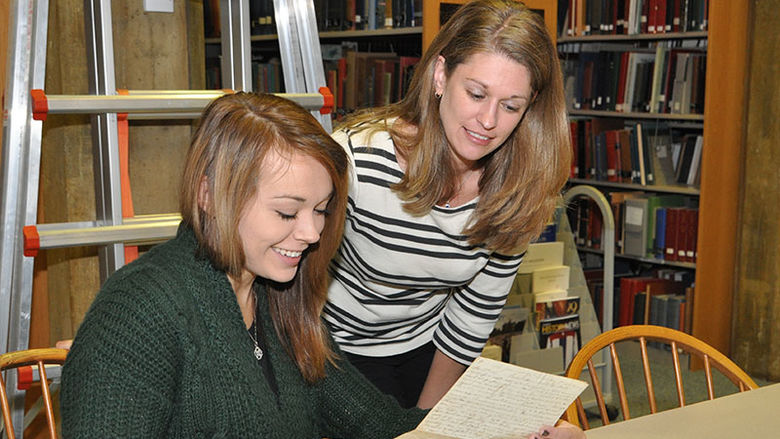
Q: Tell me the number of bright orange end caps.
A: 4